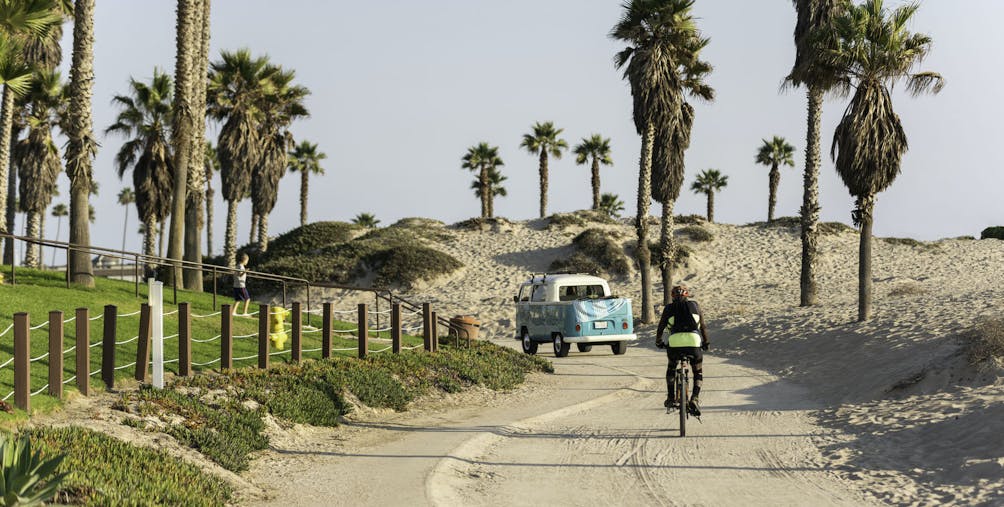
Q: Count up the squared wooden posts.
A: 14